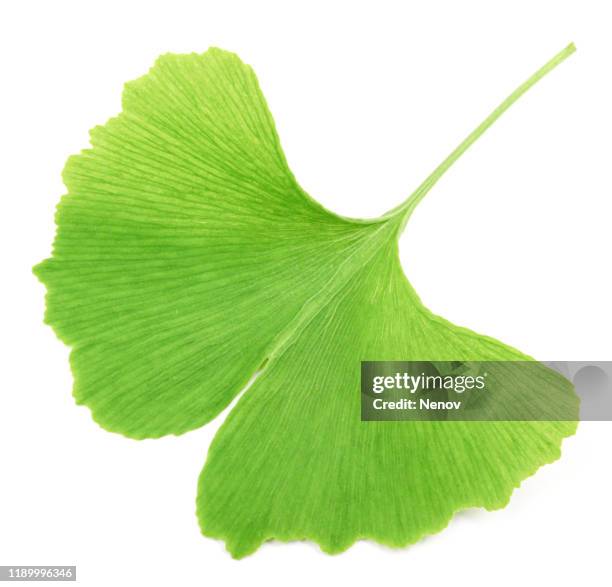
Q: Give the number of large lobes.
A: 2